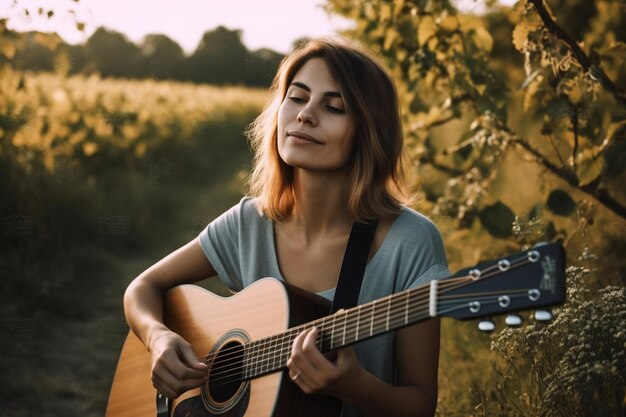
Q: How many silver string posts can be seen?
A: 6